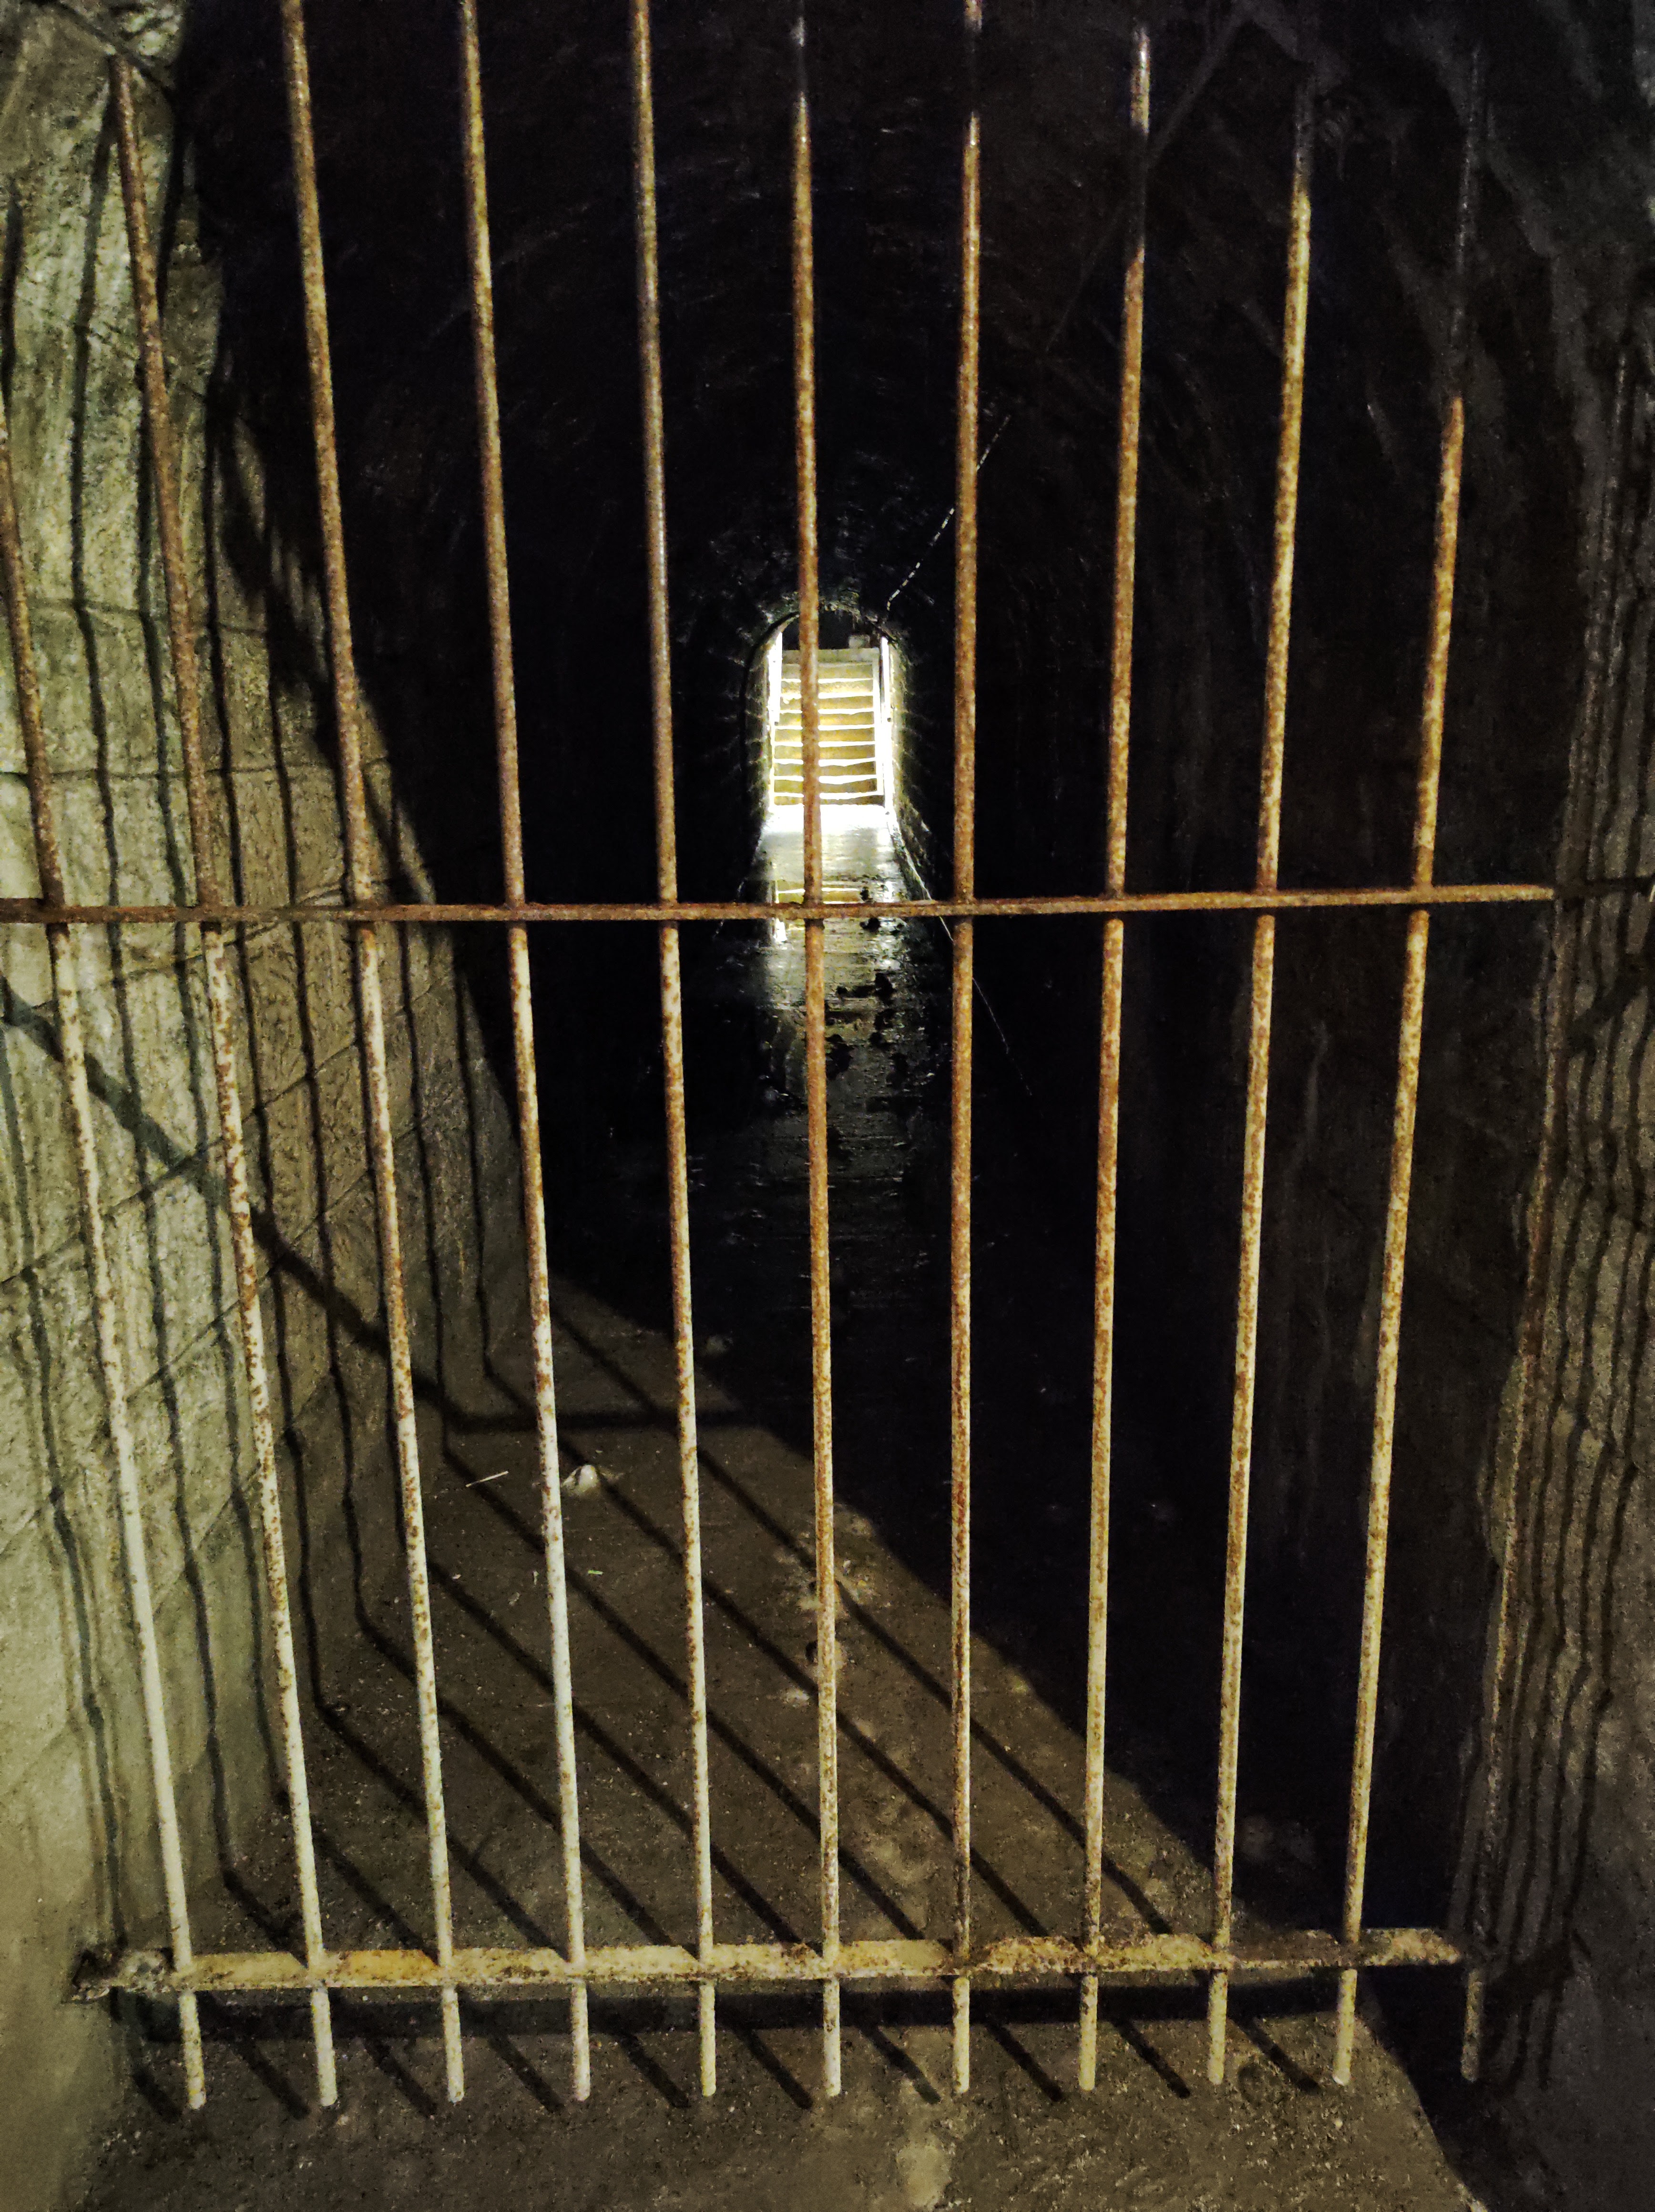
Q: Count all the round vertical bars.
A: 11